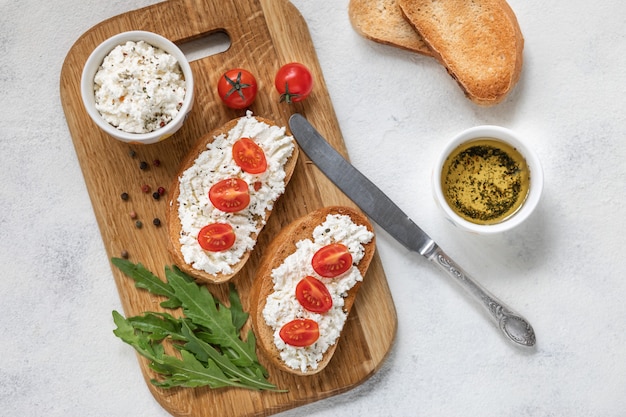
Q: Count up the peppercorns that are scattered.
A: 11